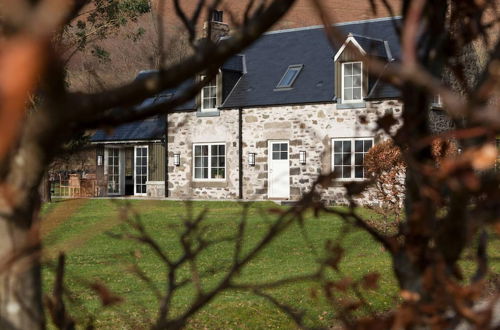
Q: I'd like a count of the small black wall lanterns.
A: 4